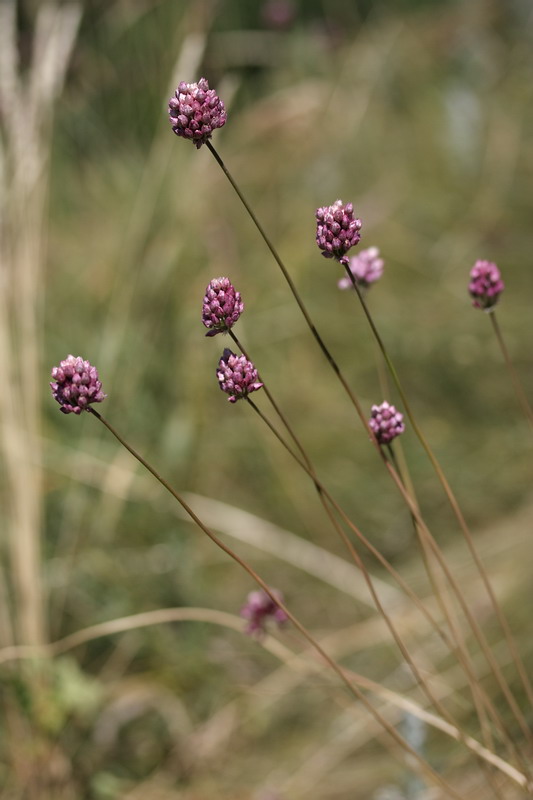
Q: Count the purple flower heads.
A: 9